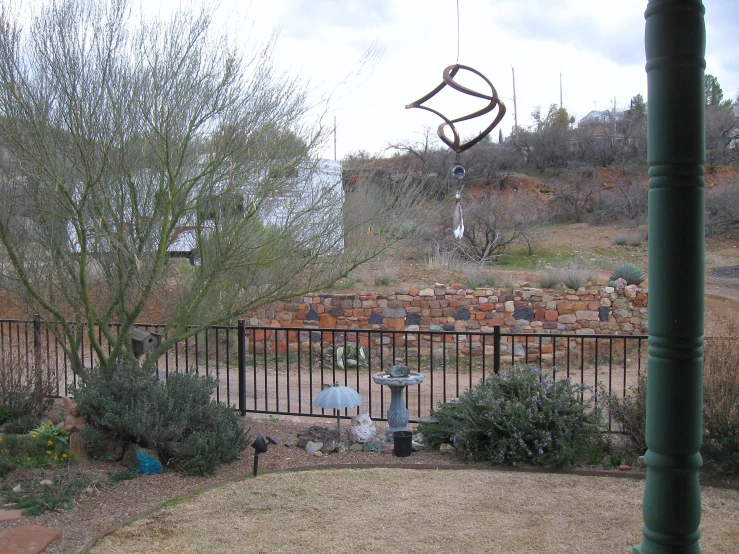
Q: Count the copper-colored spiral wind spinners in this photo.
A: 1